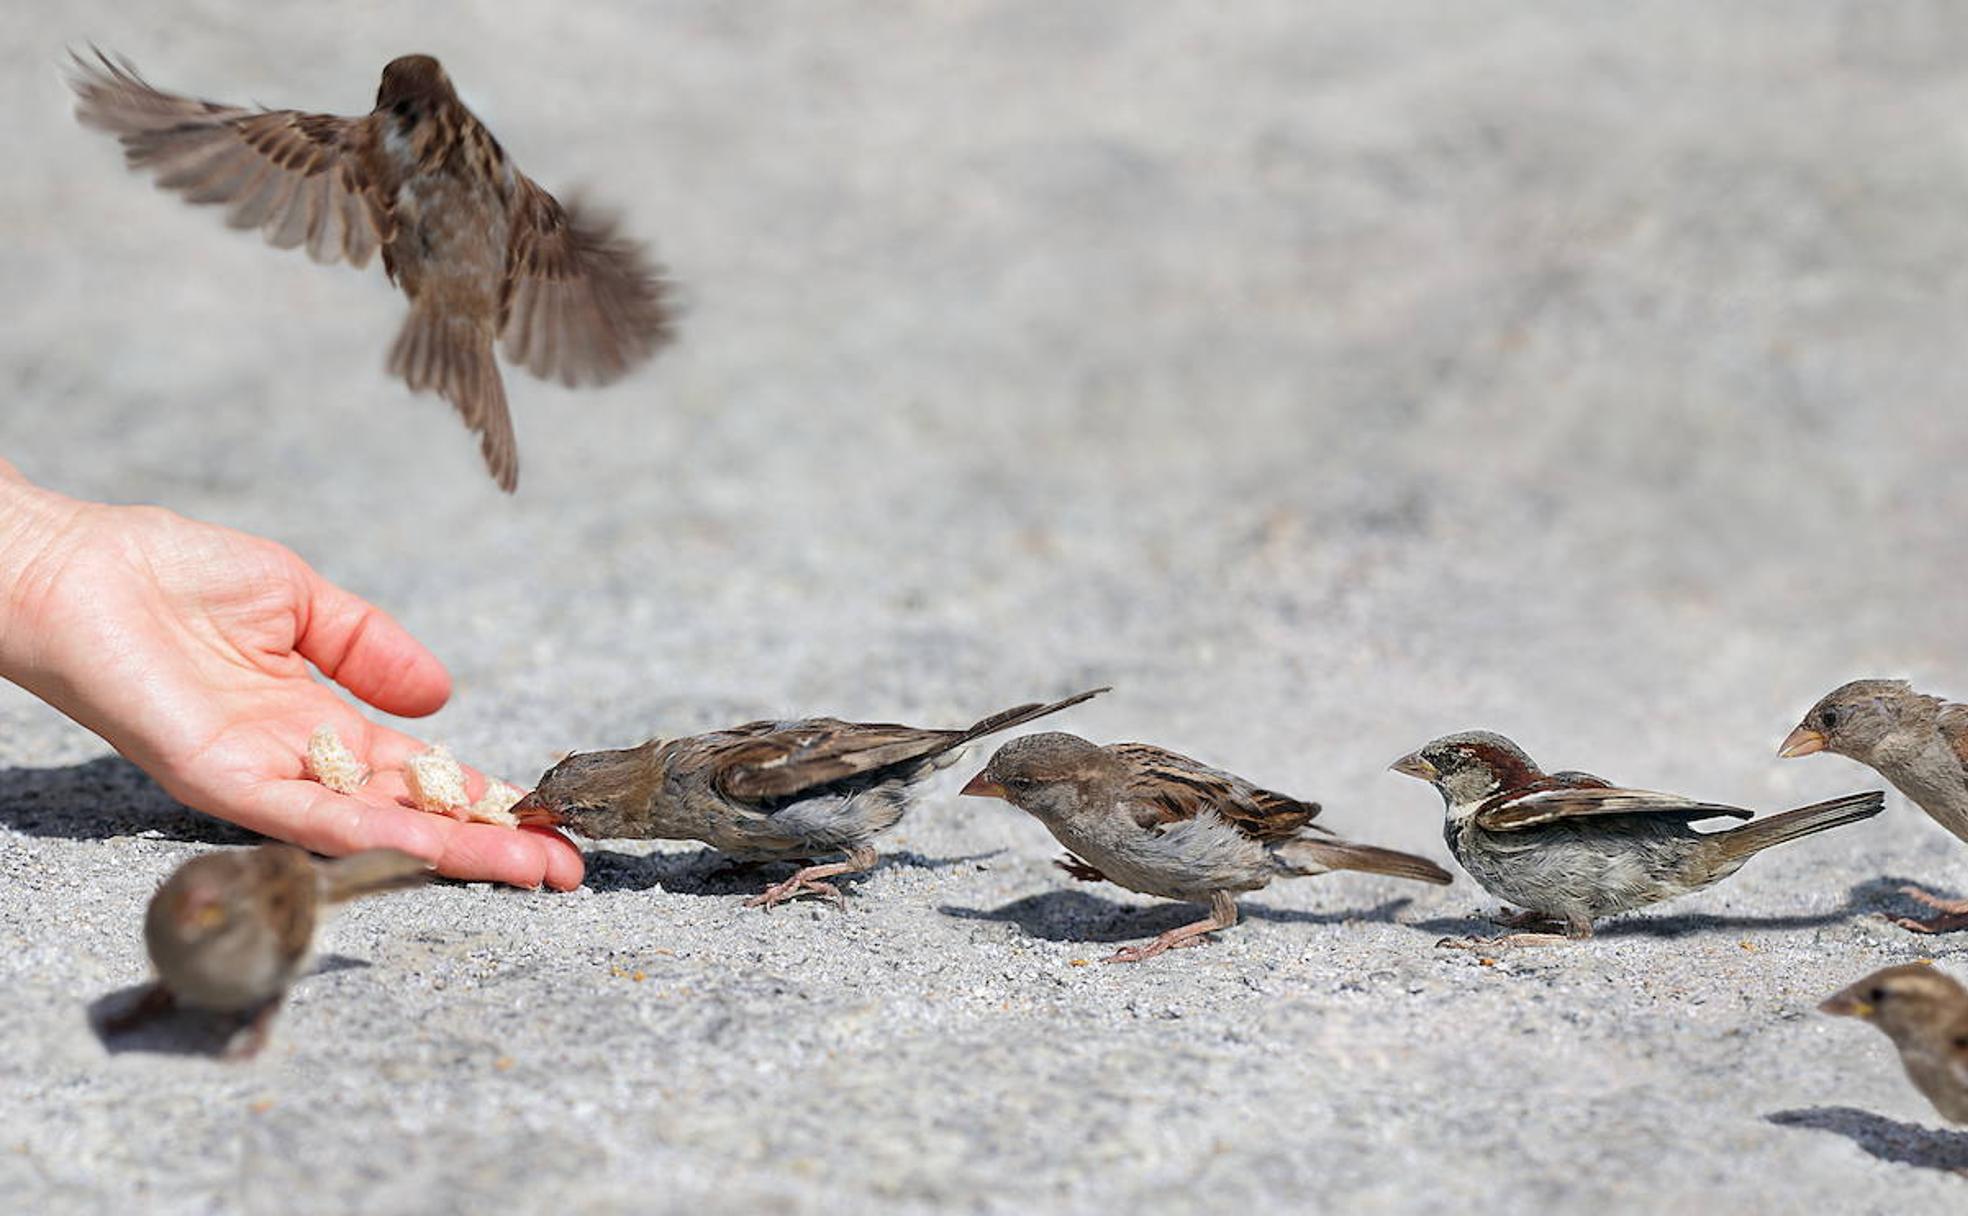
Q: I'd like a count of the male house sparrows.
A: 1